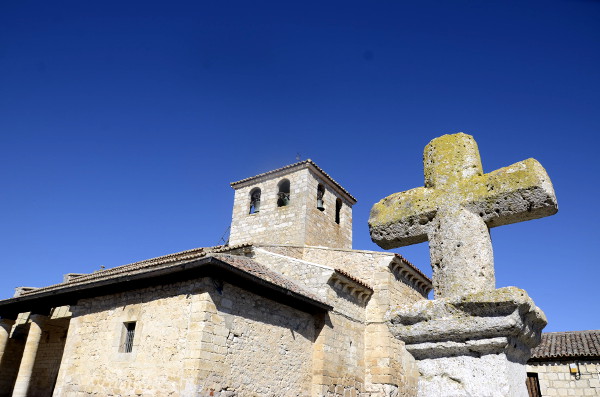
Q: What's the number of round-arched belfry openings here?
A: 4